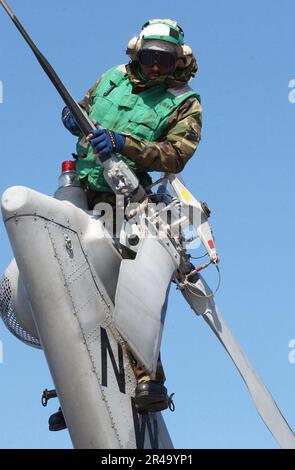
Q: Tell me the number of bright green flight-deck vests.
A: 1